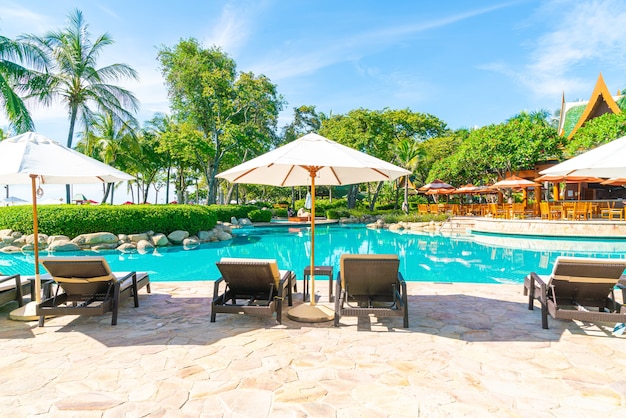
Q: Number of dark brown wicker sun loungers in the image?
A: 5